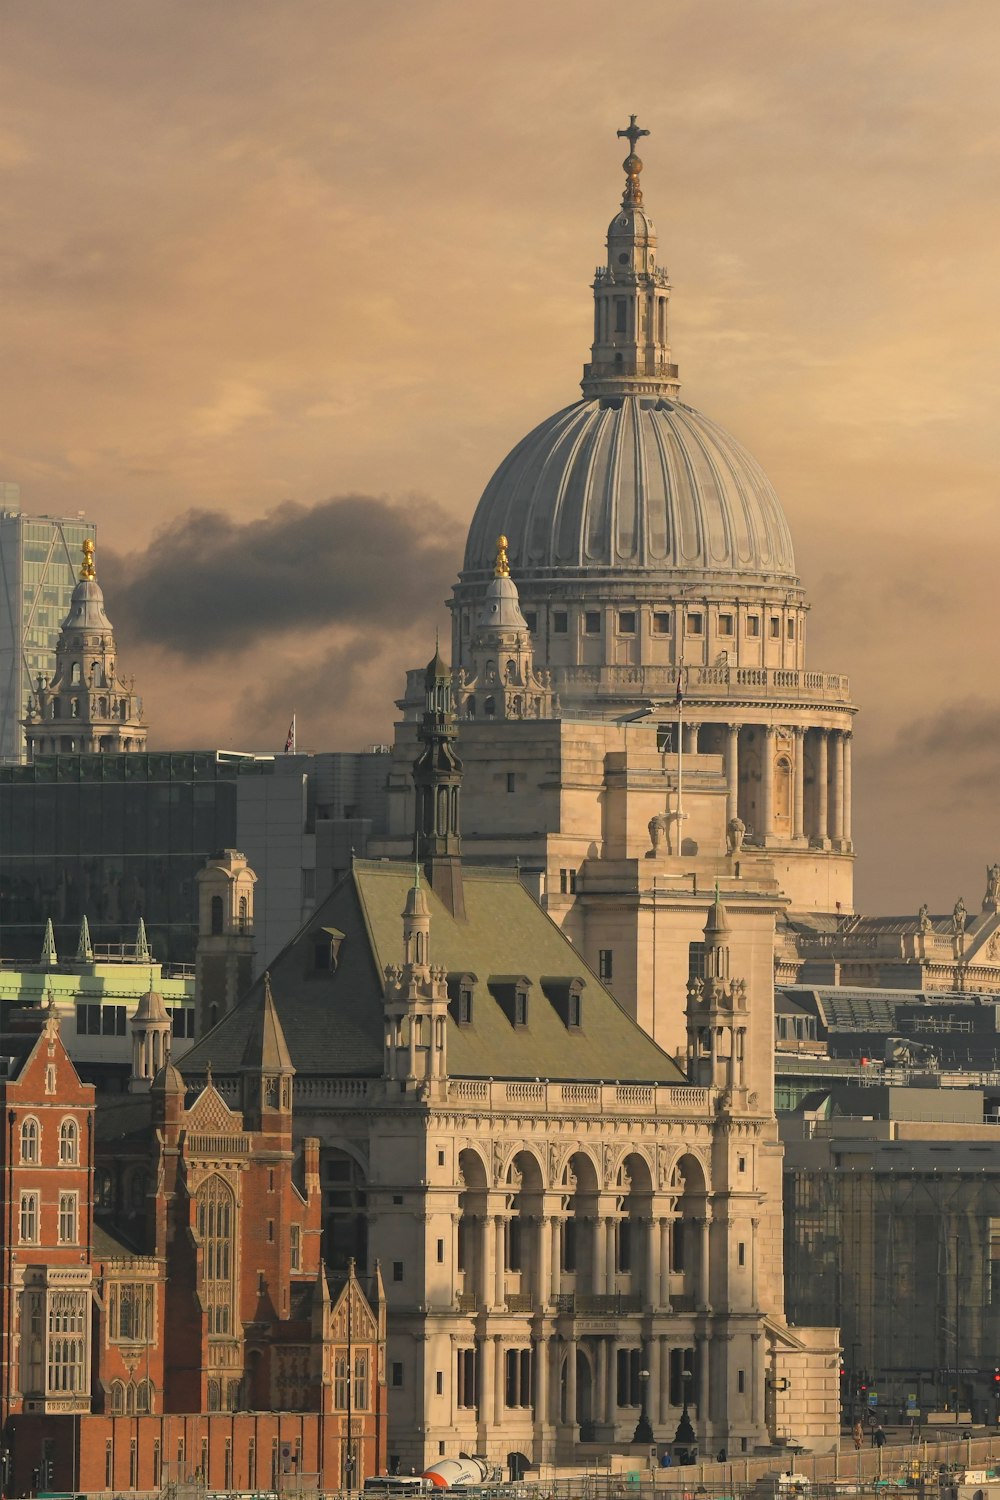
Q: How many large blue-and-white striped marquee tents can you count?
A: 0